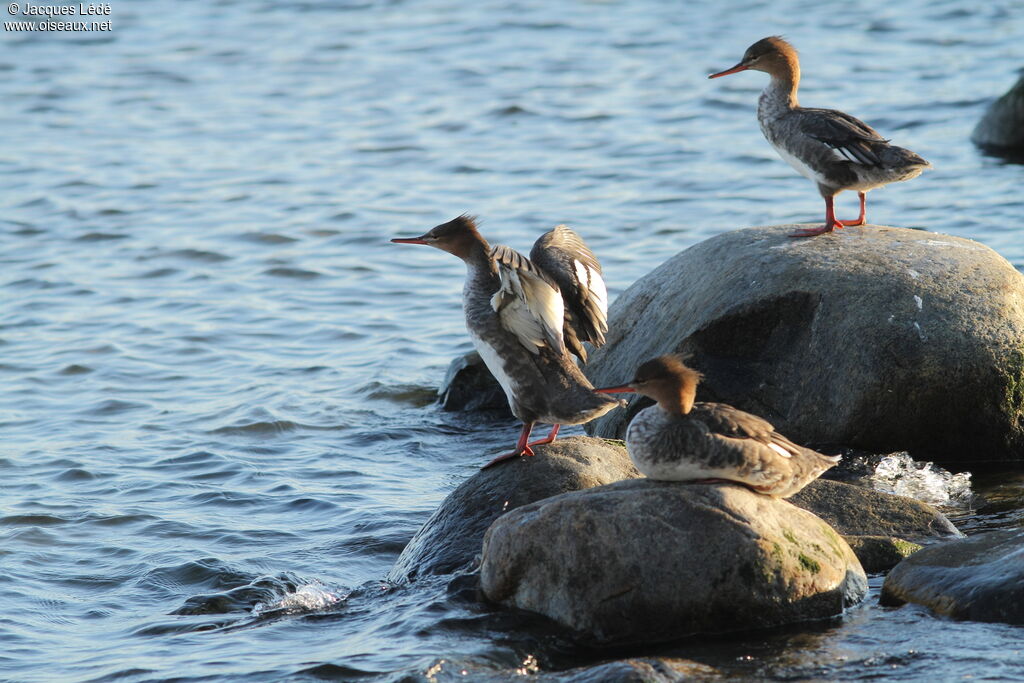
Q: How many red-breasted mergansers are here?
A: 3